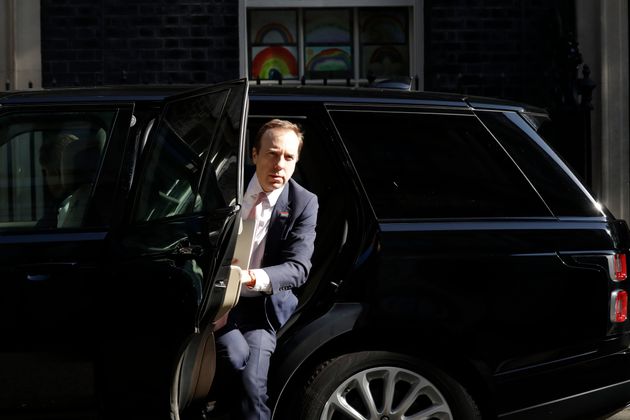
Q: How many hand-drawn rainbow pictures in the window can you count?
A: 6